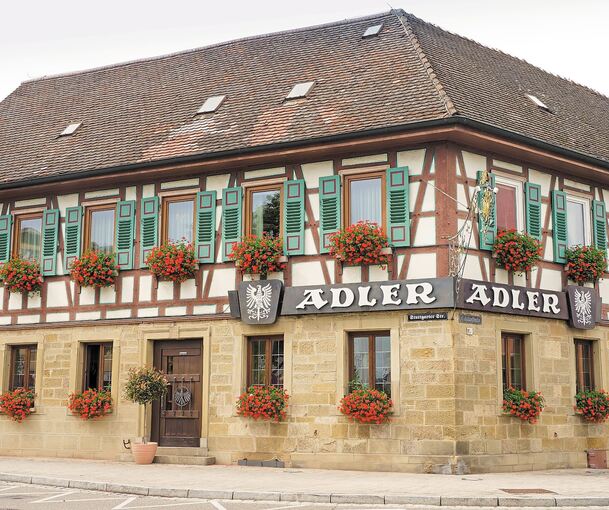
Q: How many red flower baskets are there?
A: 13